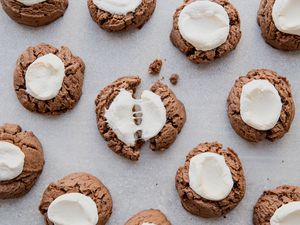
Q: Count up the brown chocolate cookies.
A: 12